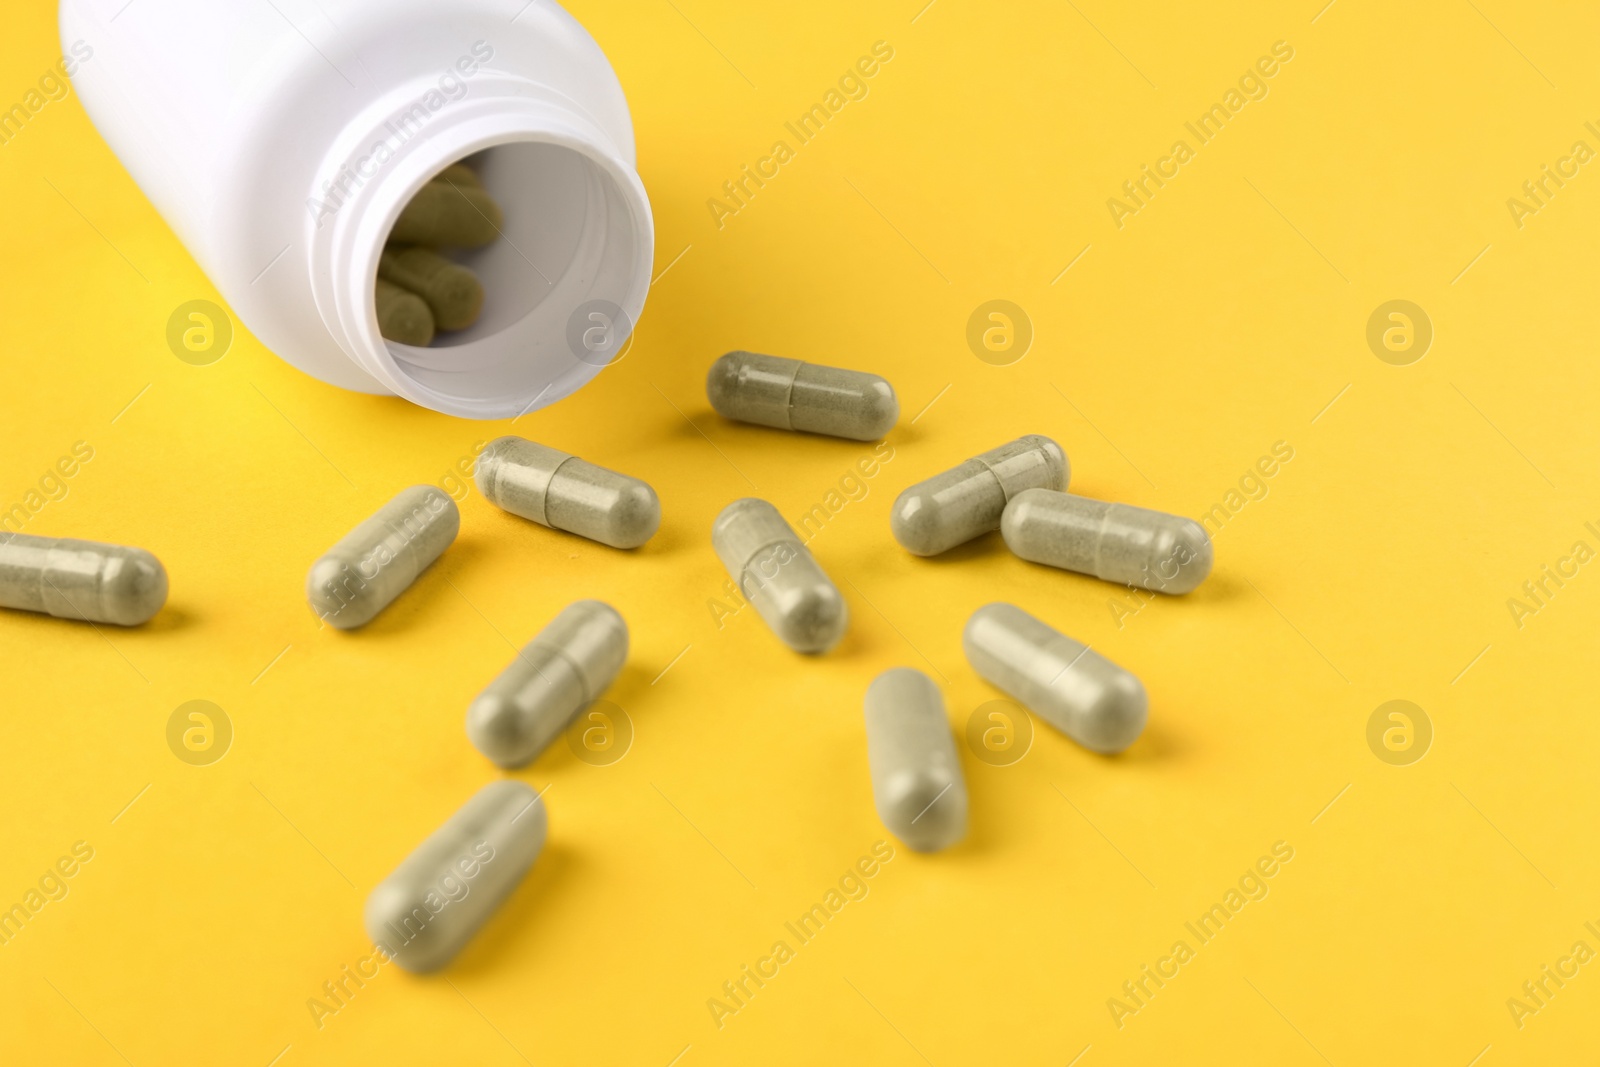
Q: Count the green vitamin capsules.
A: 15